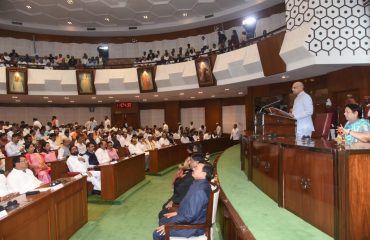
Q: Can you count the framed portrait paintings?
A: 4